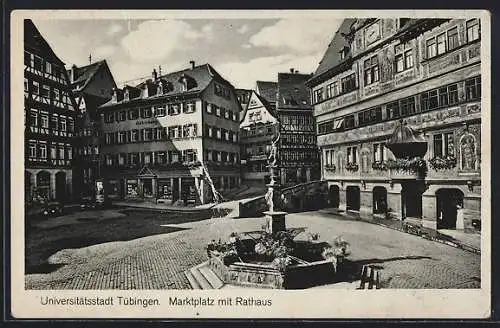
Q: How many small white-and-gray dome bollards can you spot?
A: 0